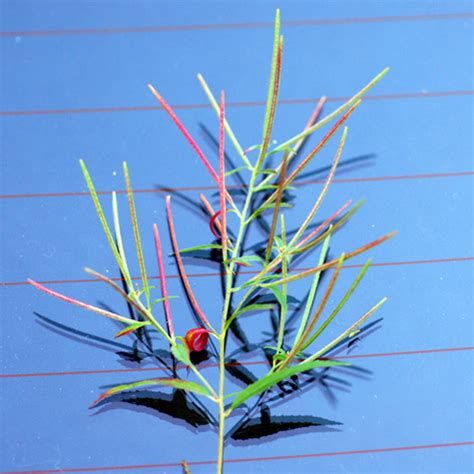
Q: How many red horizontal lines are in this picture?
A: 6